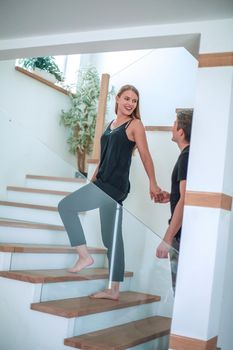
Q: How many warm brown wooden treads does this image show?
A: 8